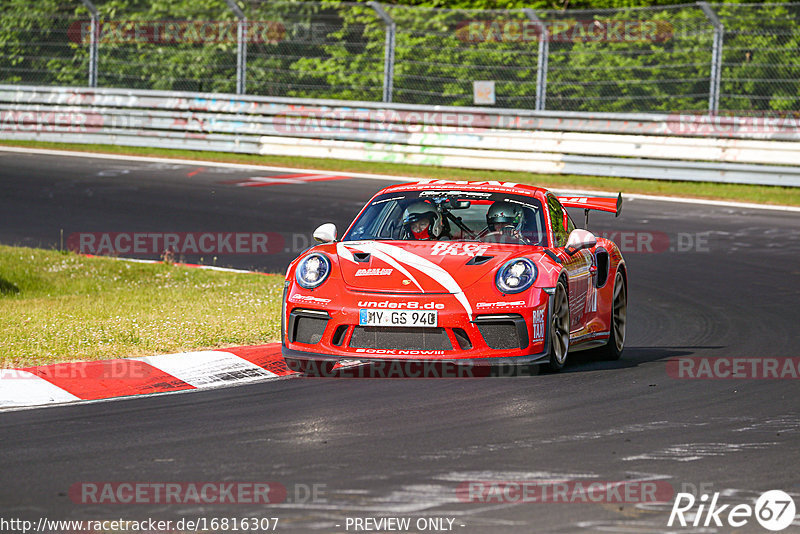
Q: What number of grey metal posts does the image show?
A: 5